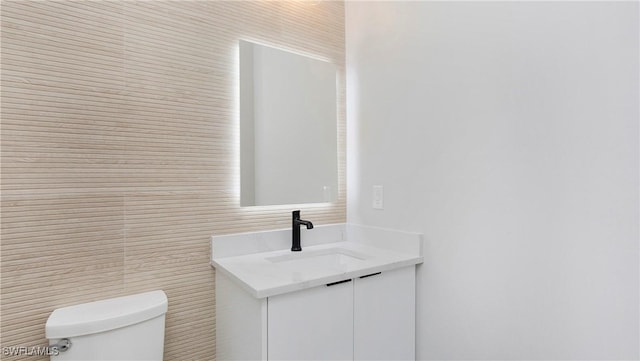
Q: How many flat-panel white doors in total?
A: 2